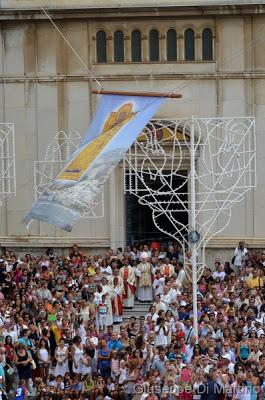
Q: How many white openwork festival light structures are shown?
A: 3